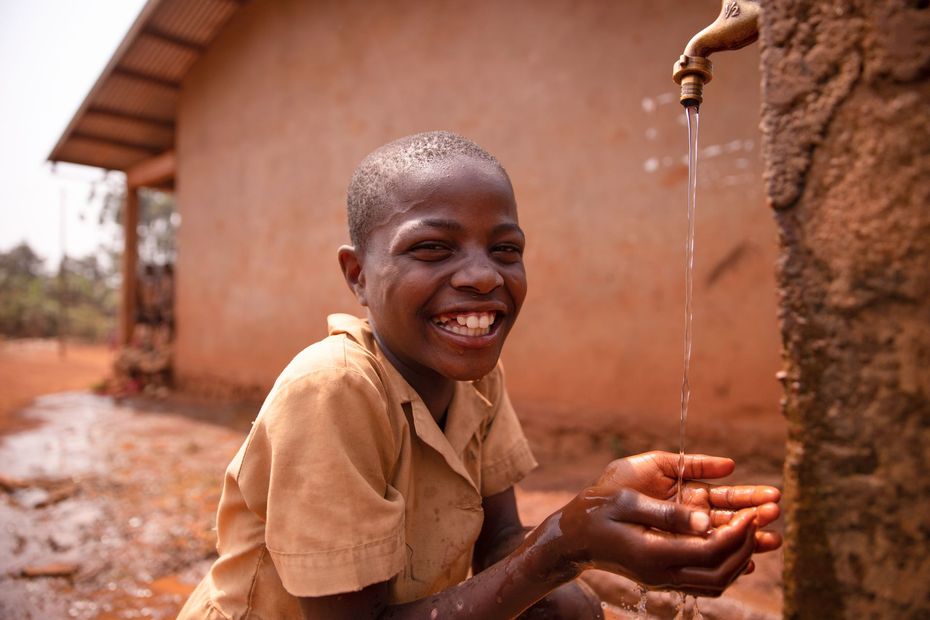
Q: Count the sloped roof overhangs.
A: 1